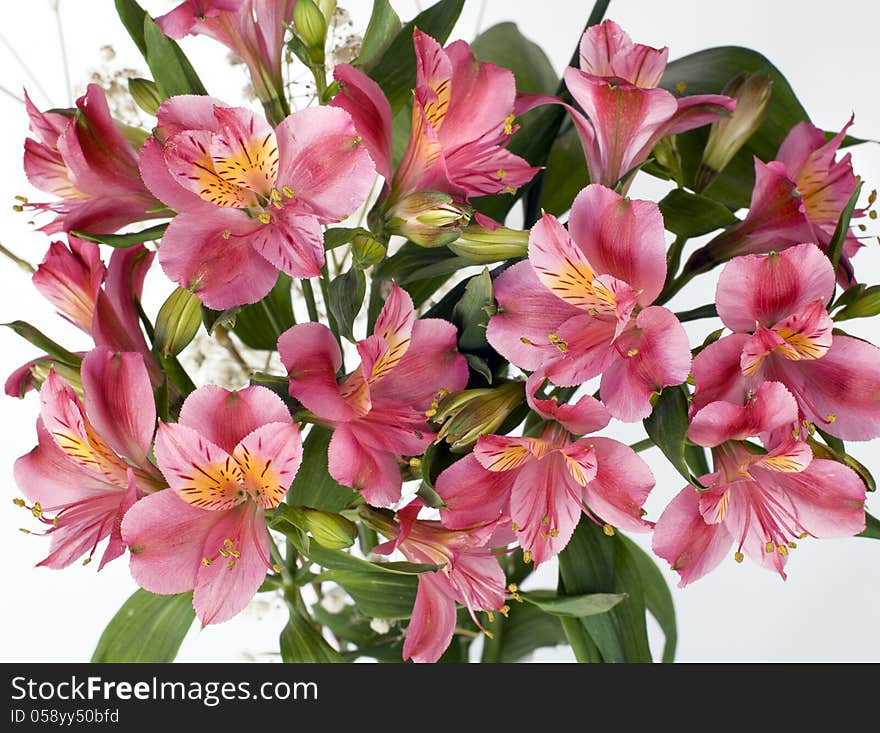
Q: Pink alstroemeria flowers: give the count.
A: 15